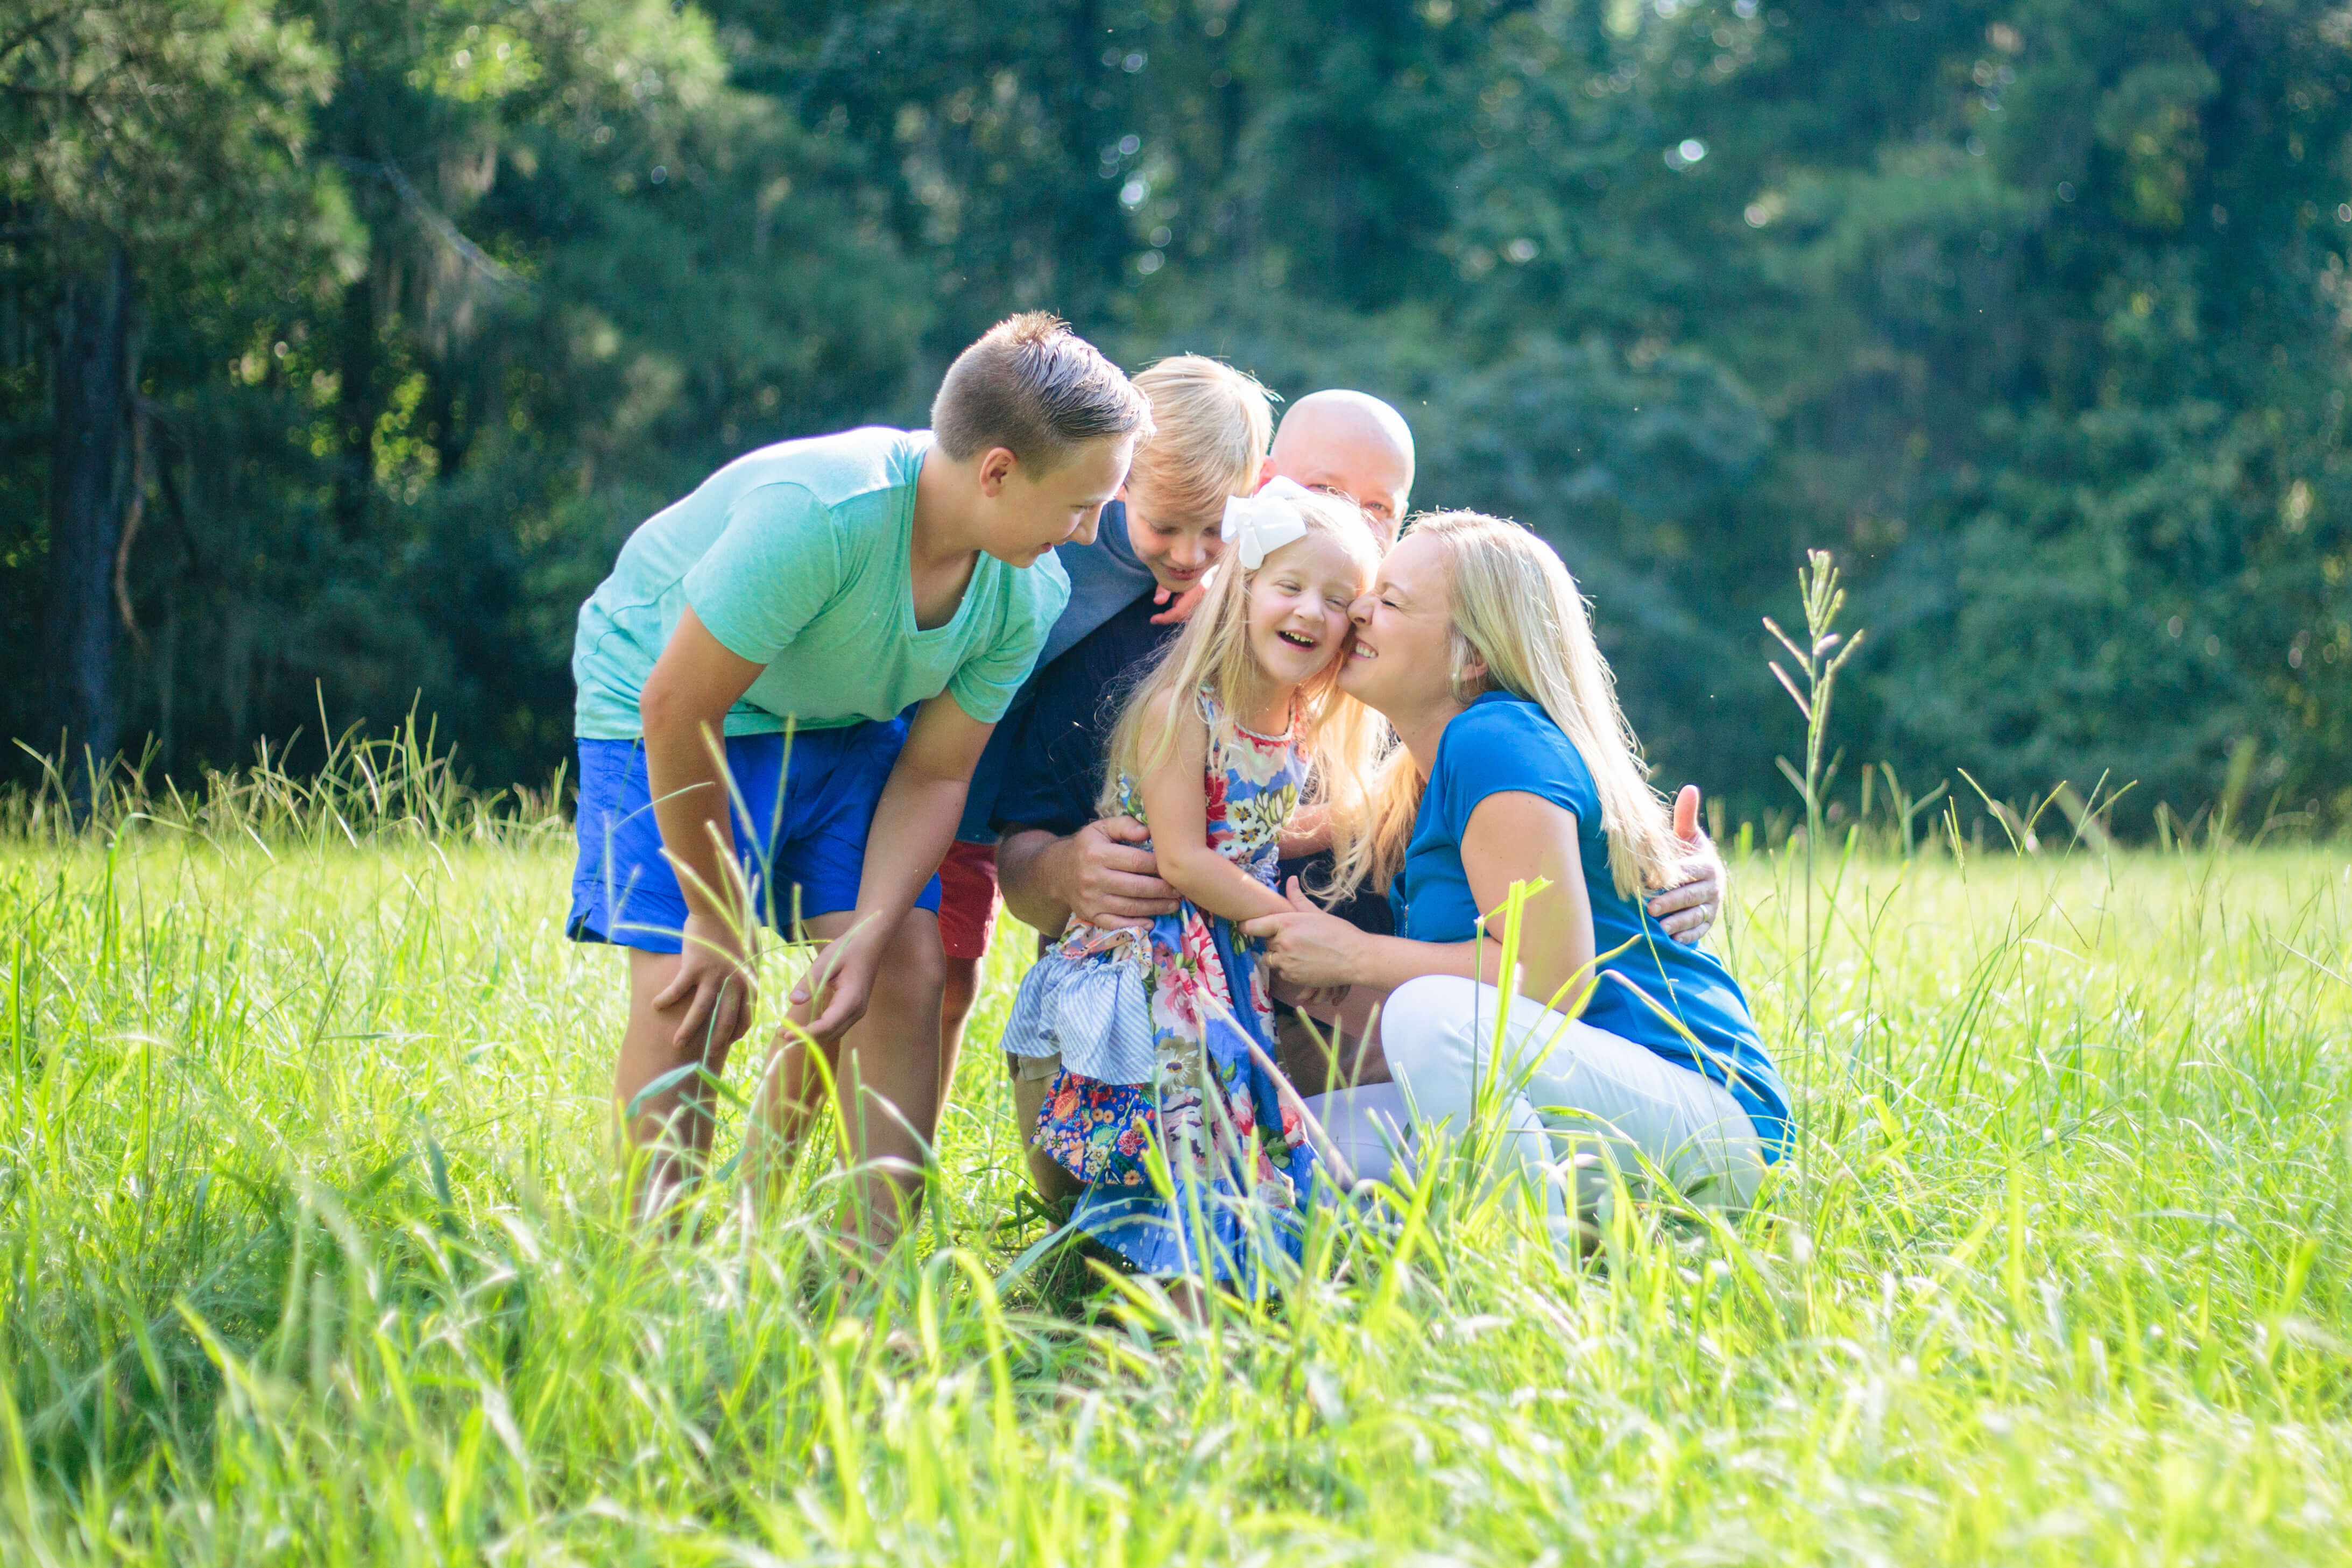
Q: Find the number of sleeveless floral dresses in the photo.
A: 1